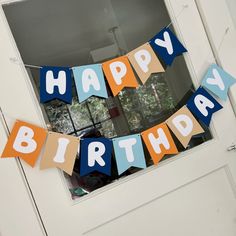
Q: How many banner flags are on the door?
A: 13